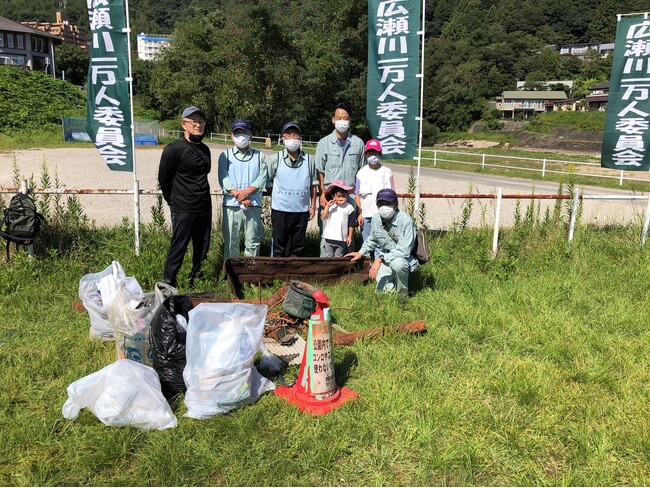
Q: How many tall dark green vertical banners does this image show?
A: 3